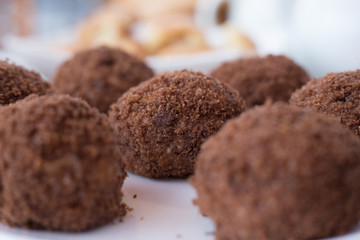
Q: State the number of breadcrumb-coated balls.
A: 7